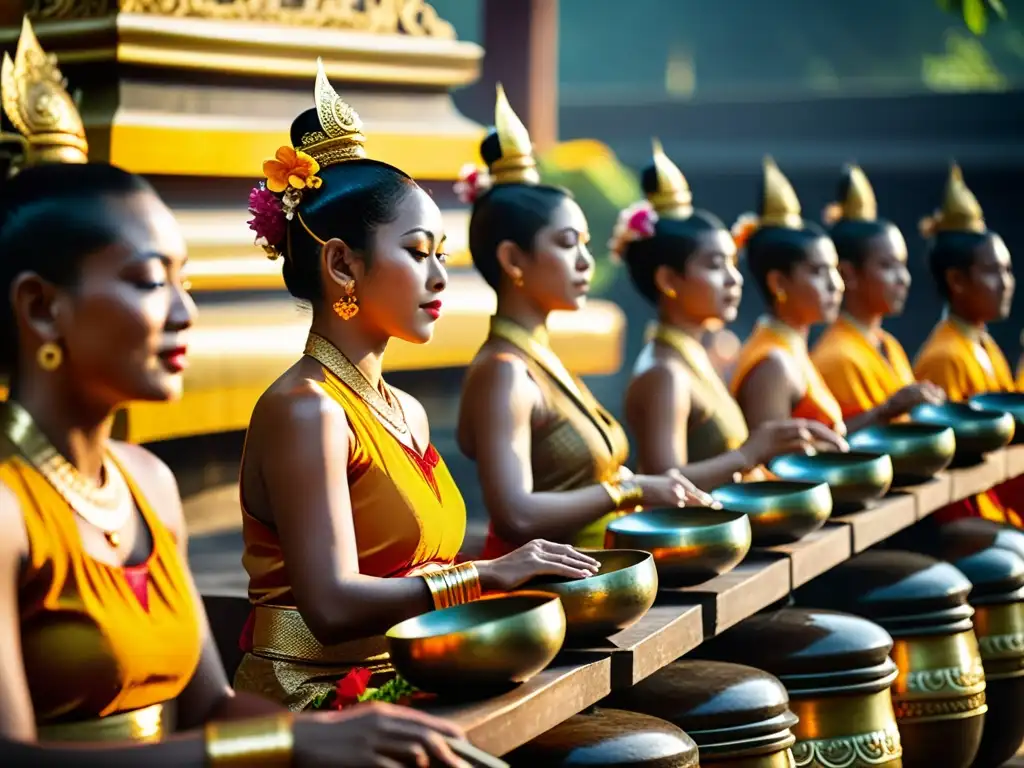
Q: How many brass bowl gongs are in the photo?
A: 8